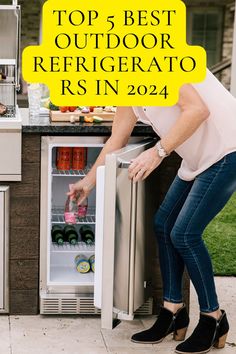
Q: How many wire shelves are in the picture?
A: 3